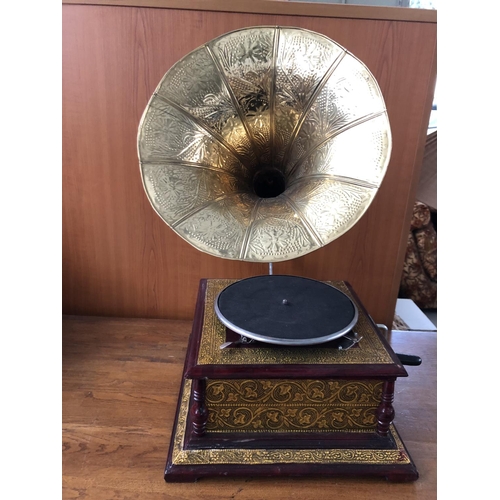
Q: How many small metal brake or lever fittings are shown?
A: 2